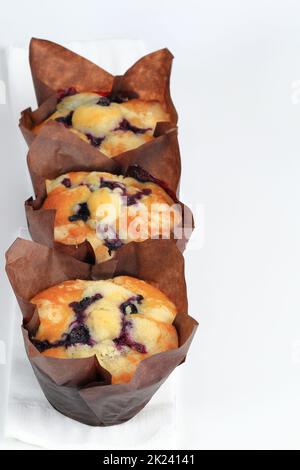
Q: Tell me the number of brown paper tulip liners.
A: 3